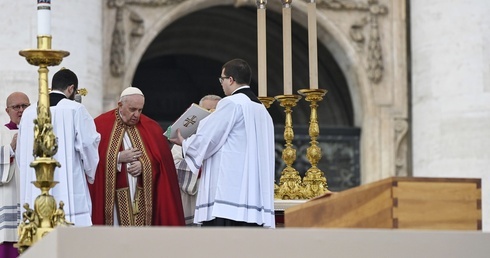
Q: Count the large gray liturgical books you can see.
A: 1